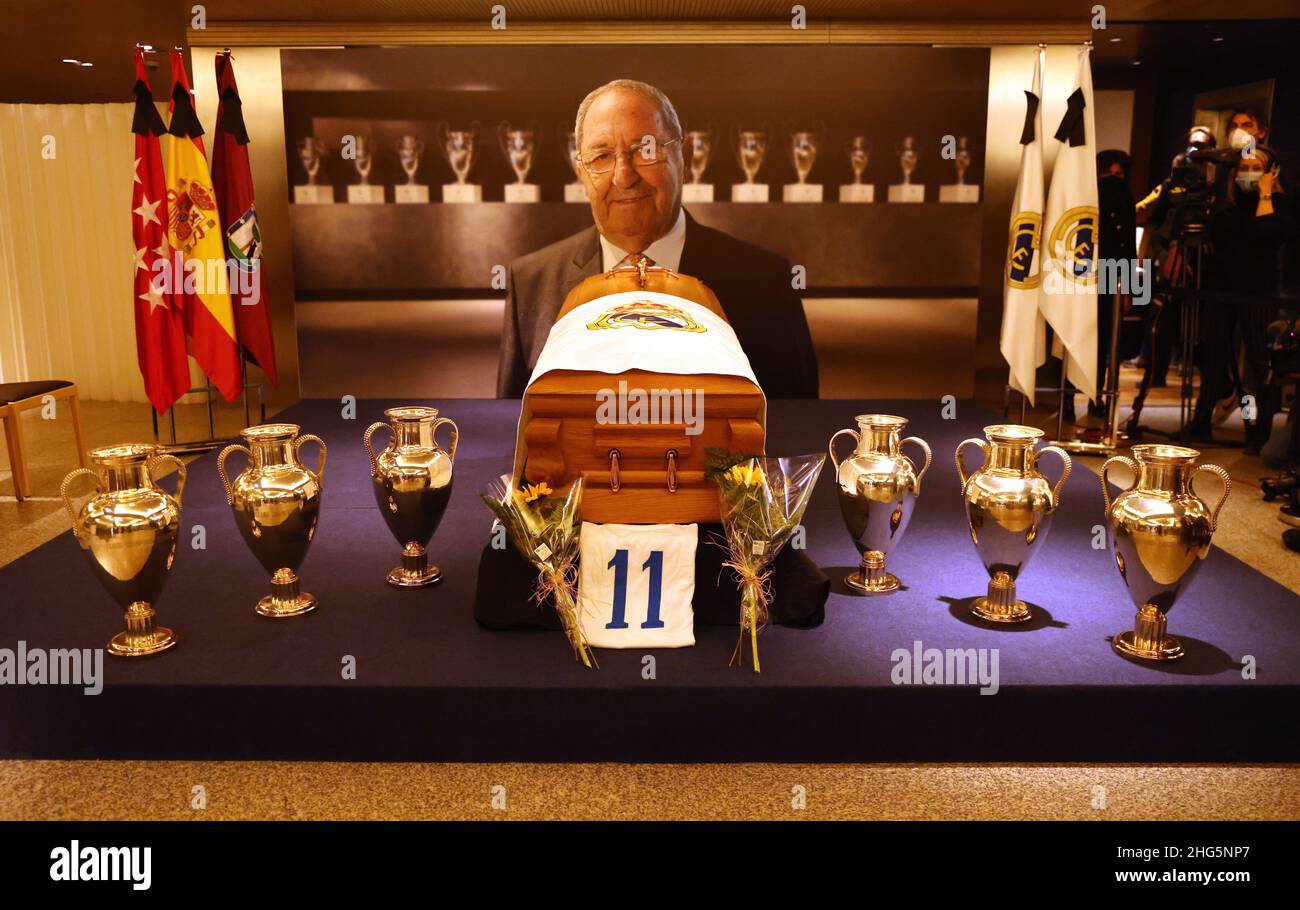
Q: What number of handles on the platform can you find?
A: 14